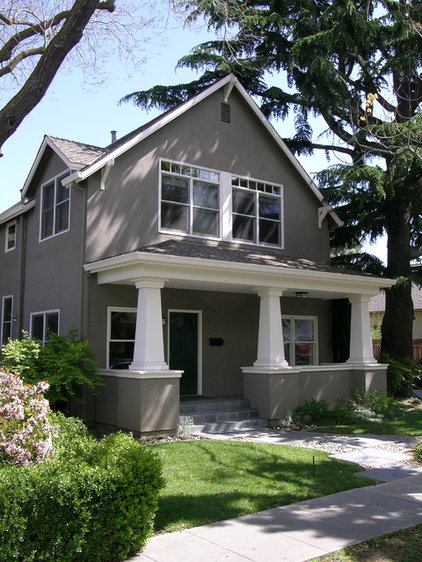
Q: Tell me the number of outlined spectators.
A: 0